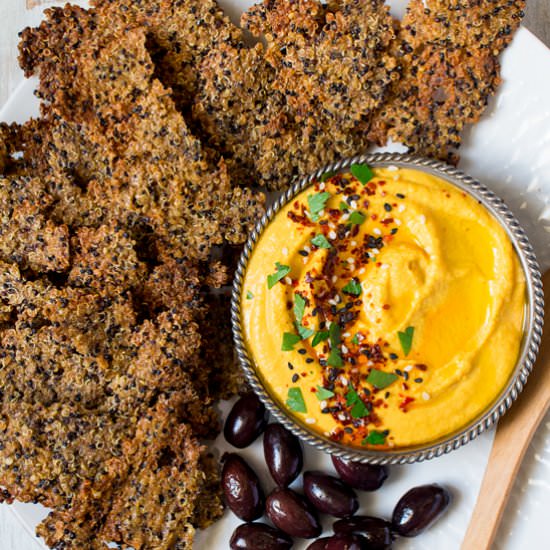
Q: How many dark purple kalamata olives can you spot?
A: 10